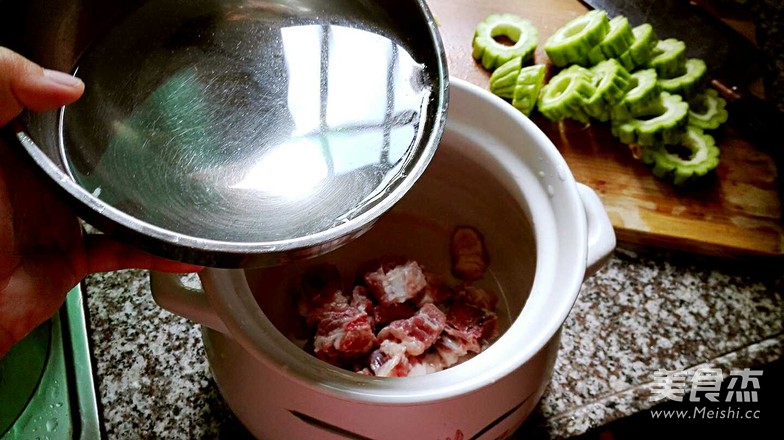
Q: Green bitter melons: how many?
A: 14